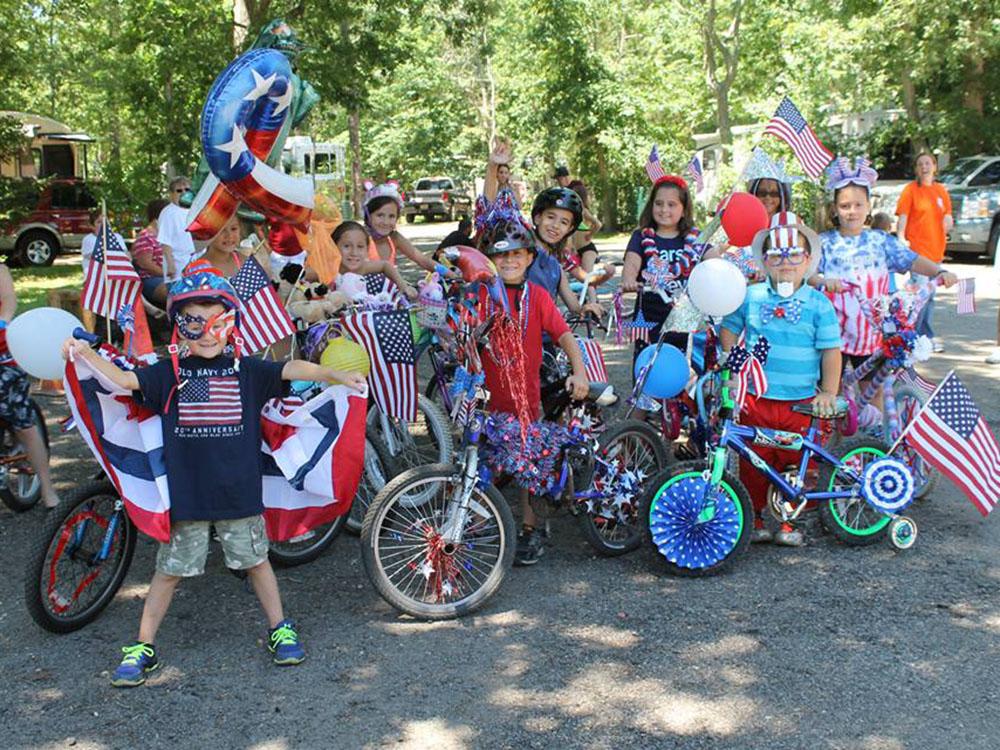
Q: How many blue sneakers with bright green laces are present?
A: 2